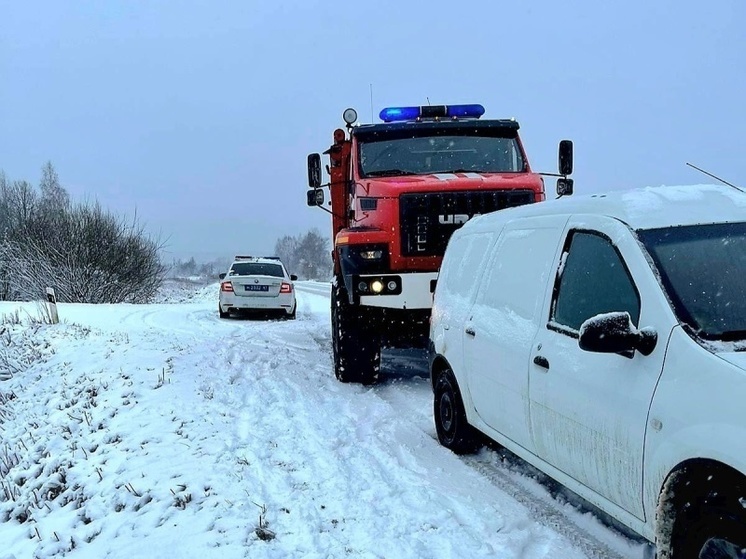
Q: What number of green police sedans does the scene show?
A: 0